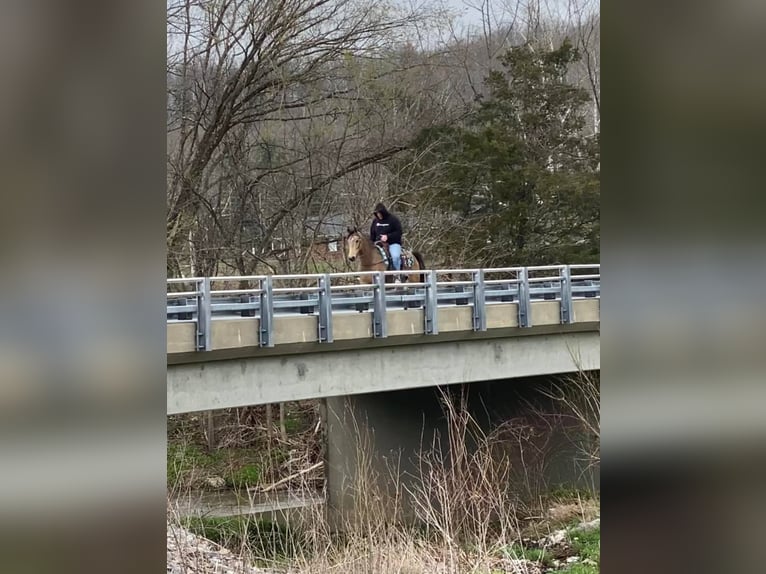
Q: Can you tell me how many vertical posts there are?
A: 8